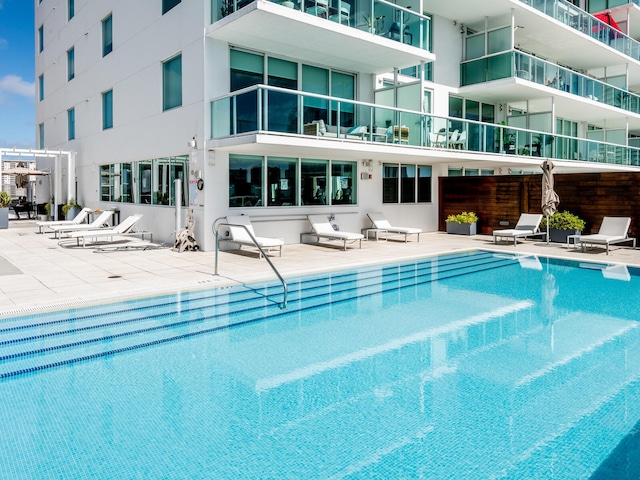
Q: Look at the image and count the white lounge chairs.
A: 8